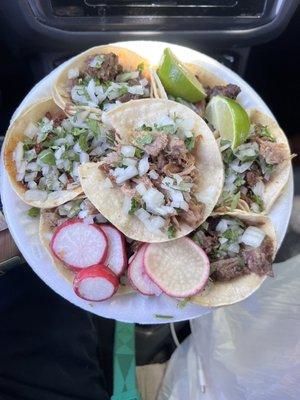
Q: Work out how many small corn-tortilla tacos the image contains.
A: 7